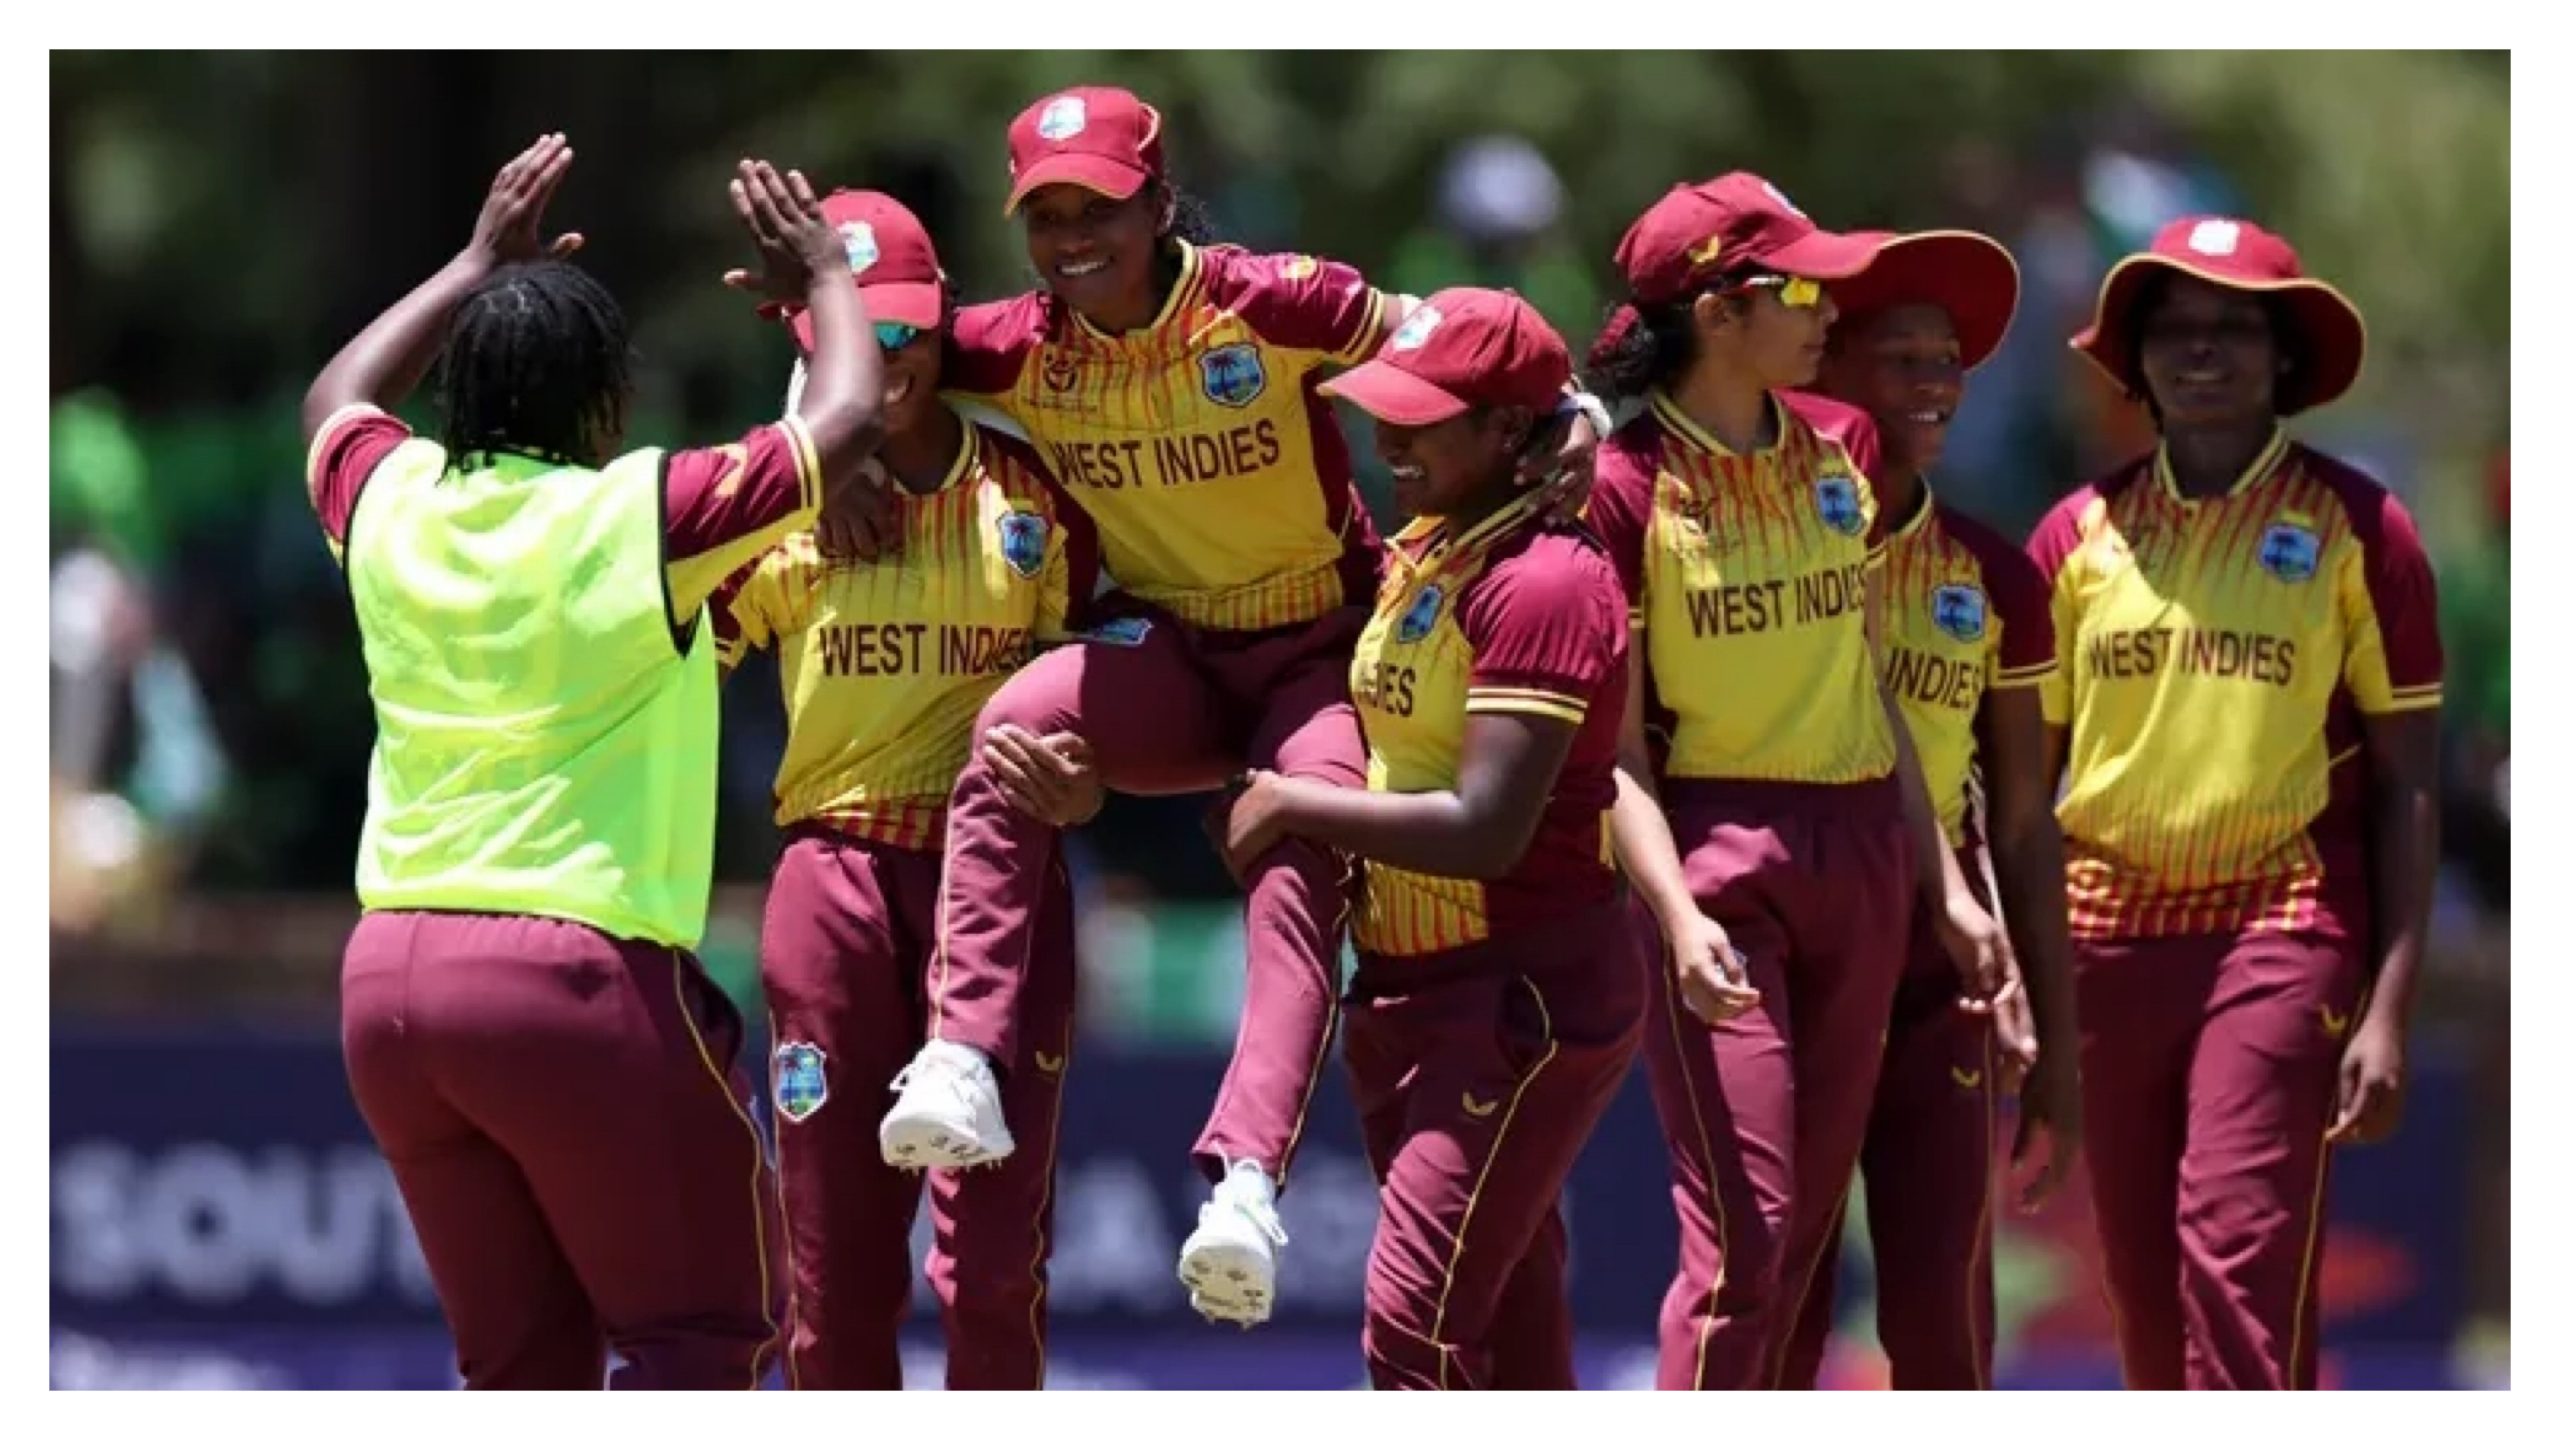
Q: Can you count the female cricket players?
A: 7